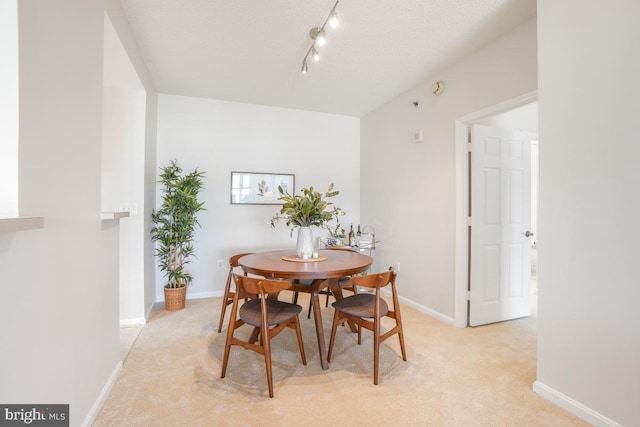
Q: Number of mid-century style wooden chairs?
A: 4